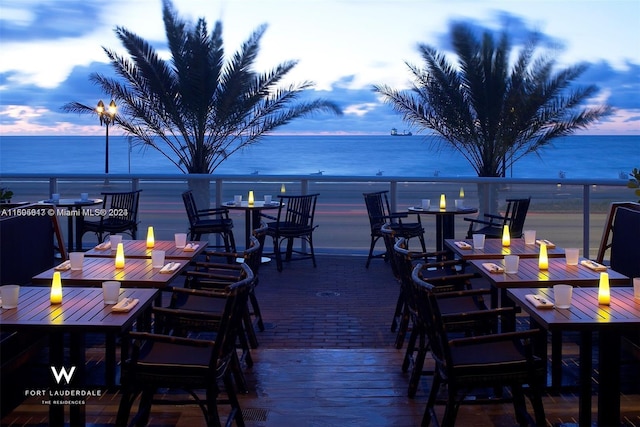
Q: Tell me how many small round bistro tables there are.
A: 3